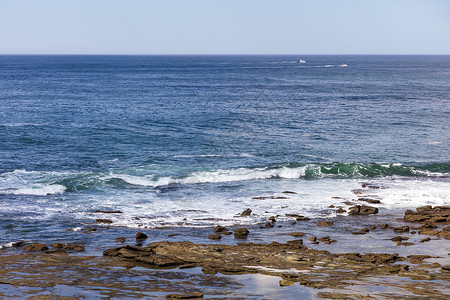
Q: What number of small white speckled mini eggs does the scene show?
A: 0